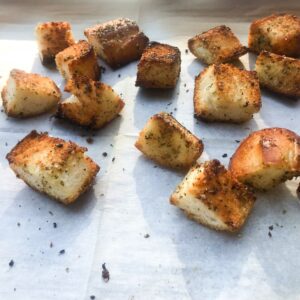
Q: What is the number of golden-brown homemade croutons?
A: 14